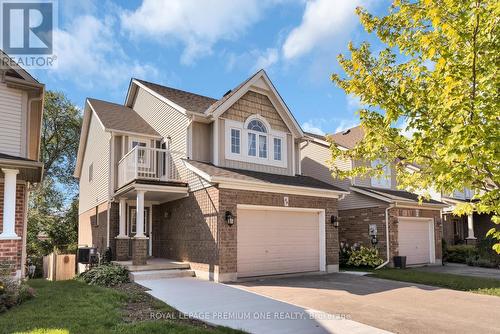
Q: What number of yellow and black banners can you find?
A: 0